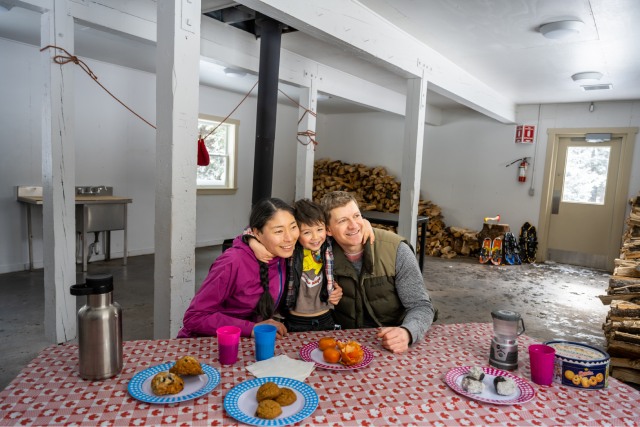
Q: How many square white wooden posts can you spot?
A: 4